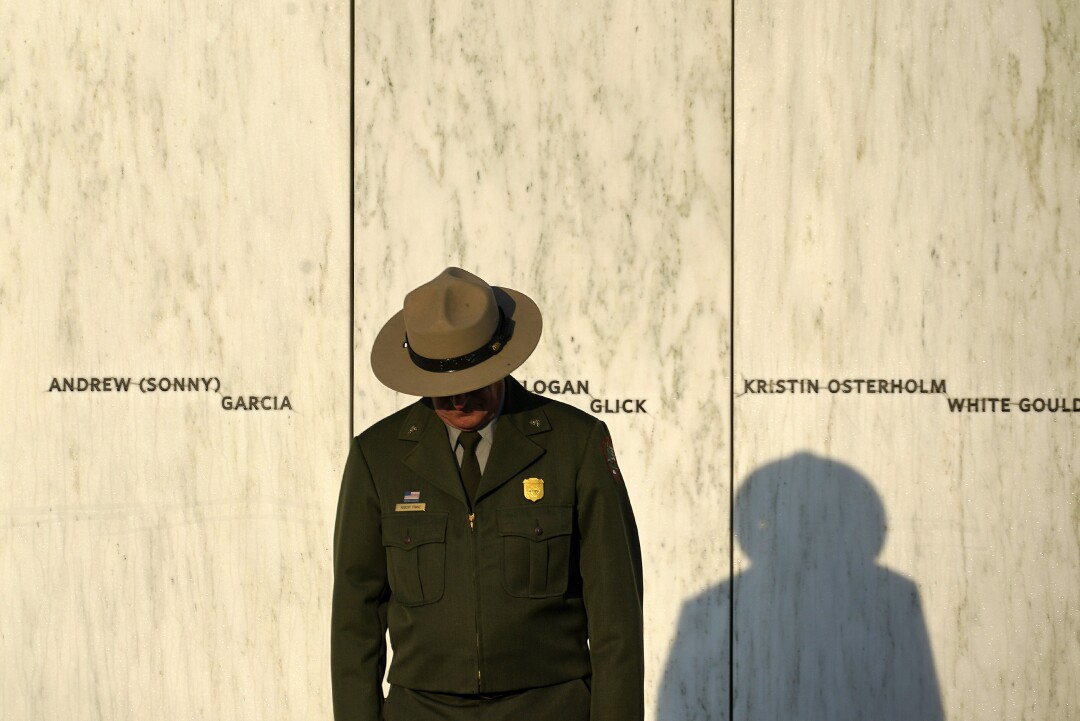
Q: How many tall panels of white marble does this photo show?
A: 3